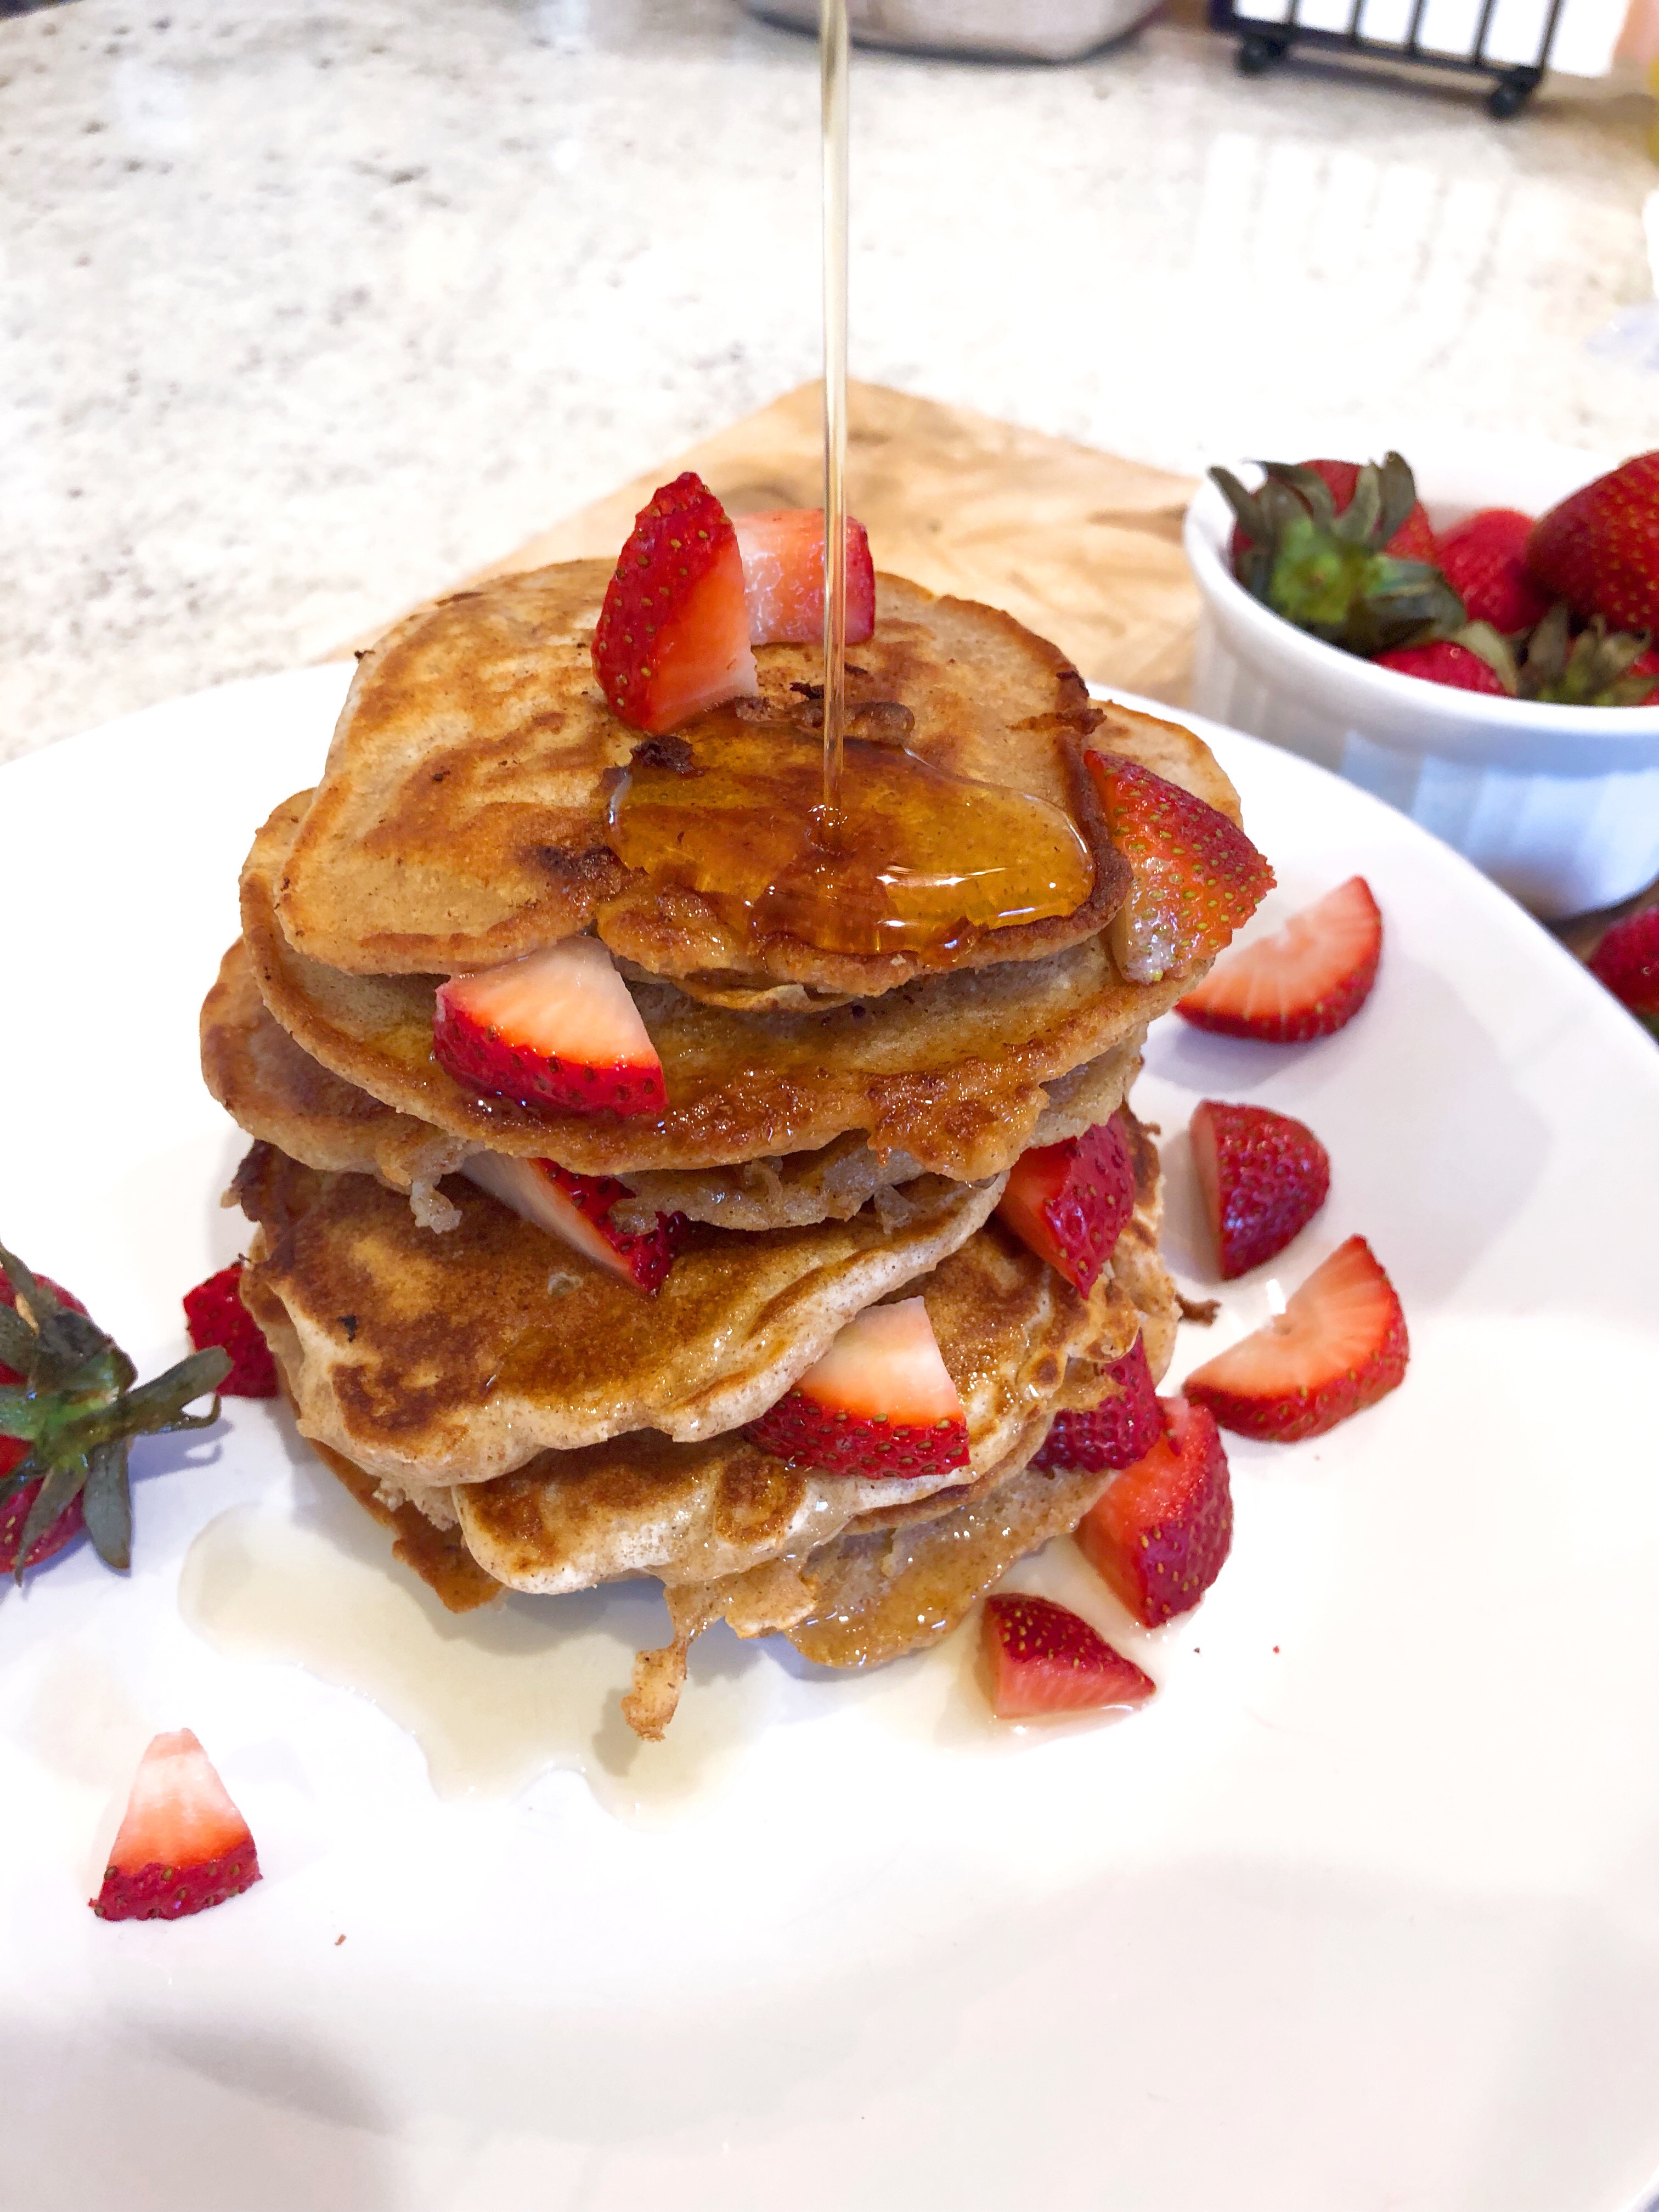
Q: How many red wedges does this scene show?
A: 15